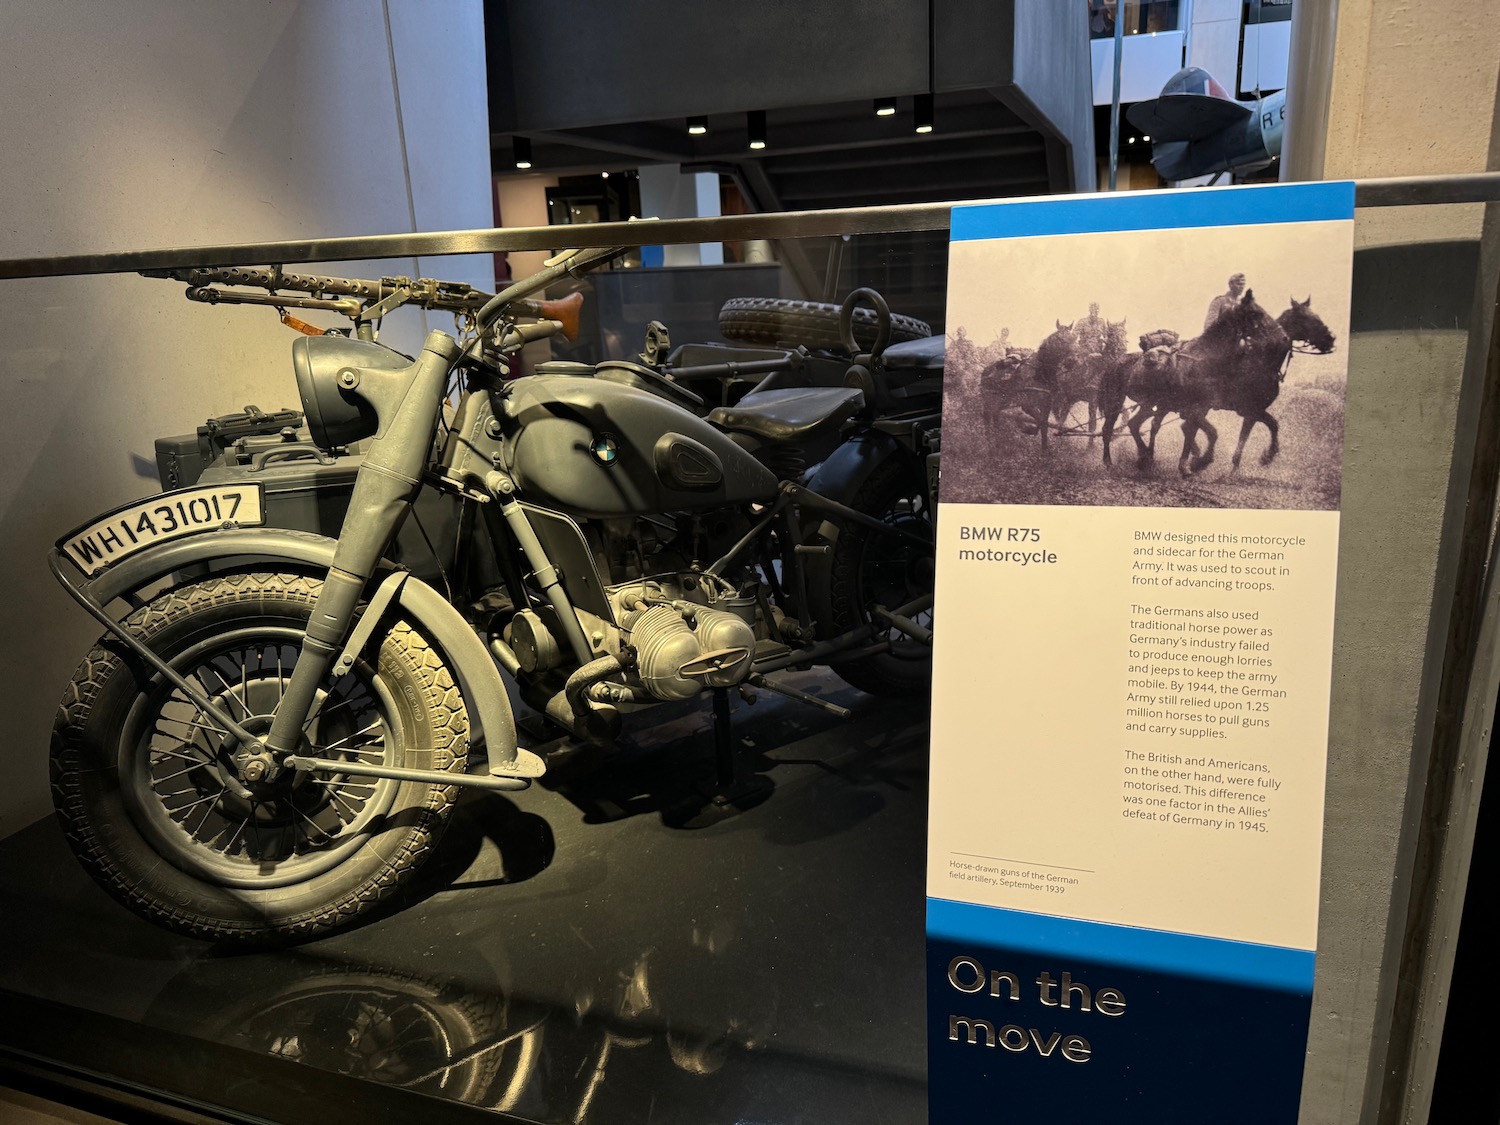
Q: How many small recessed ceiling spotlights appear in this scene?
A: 5